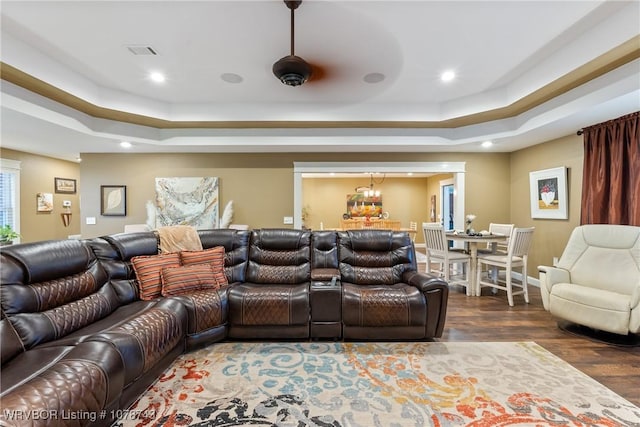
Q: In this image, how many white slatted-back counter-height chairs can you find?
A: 3